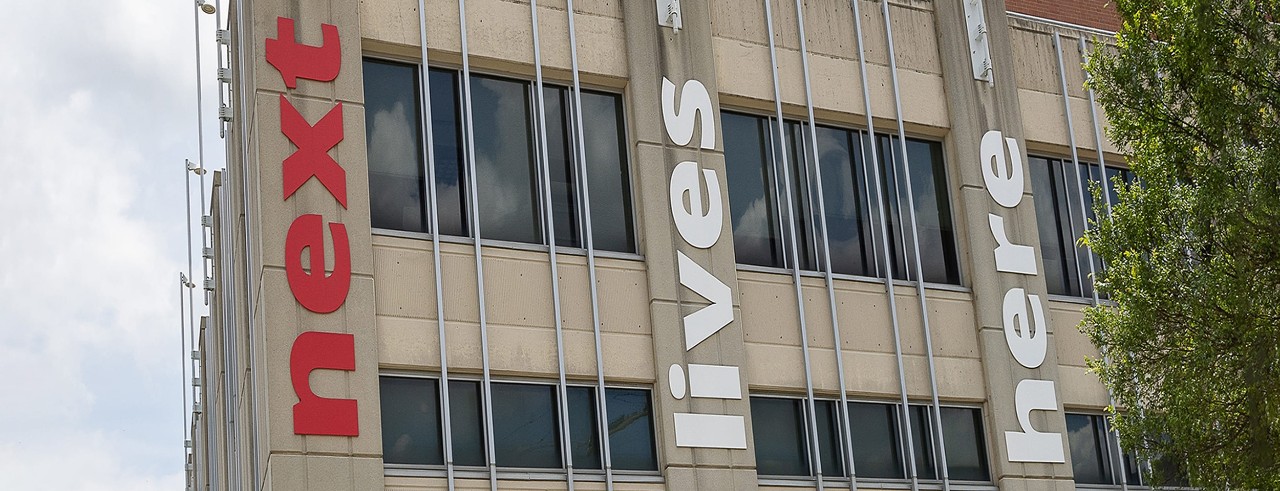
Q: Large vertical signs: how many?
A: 3